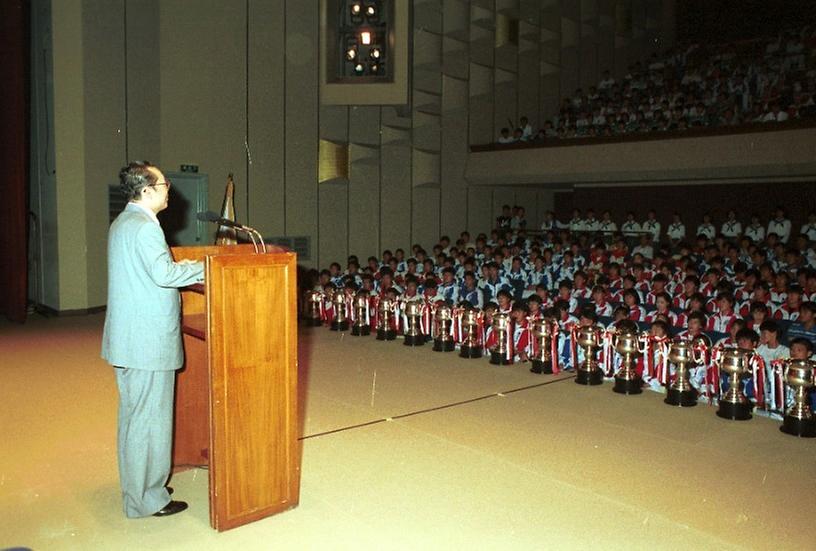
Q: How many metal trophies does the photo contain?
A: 14